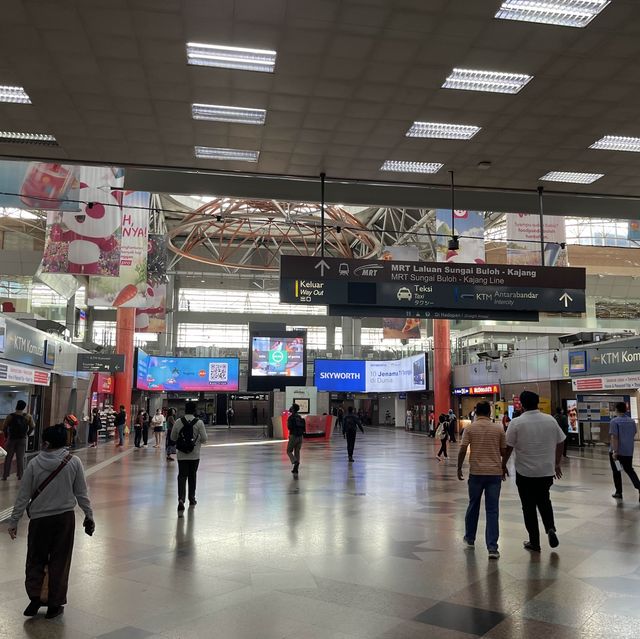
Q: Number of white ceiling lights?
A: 11